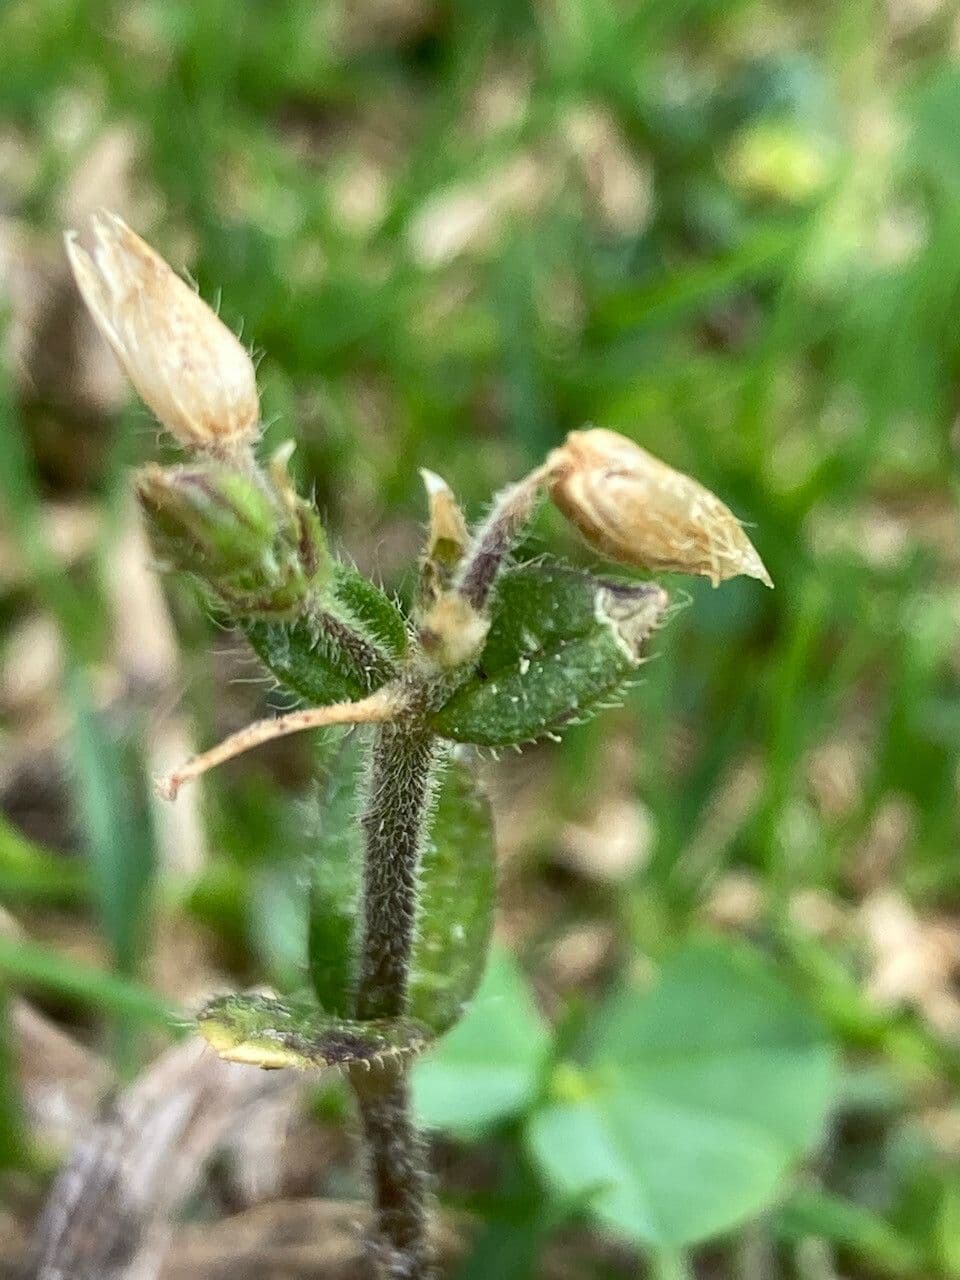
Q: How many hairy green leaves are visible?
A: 4